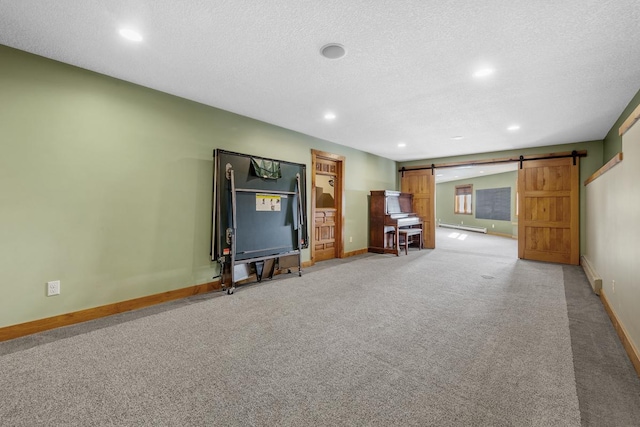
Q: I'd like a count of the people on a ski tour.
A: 0